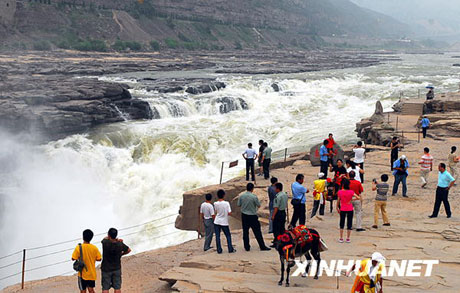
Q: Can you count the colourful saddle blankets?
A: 1